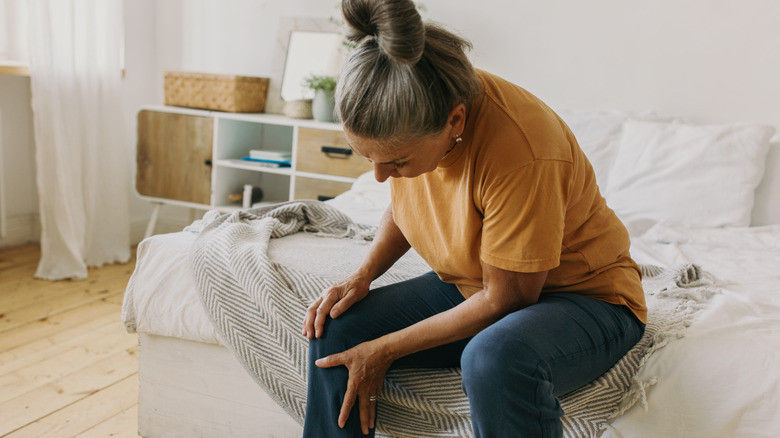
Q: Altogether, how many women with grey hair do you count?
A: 1